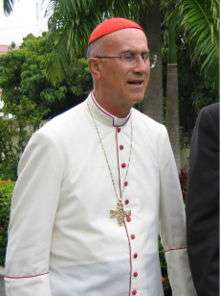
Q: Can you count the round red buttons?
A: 10